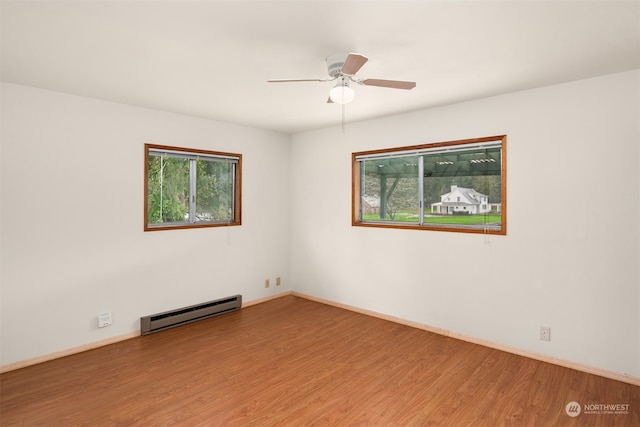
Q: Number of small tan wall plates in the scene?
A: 2